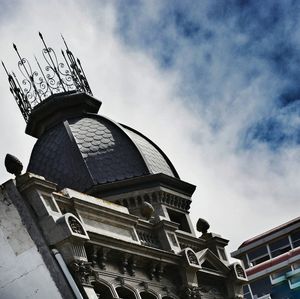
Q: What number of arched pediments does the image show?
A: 3